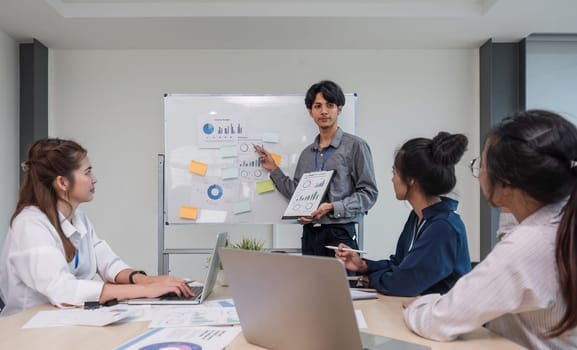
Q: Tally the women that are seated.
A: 3